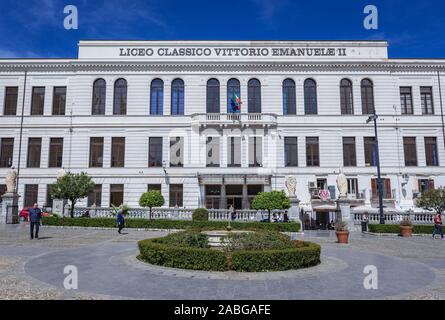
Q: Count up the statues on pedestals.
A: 4